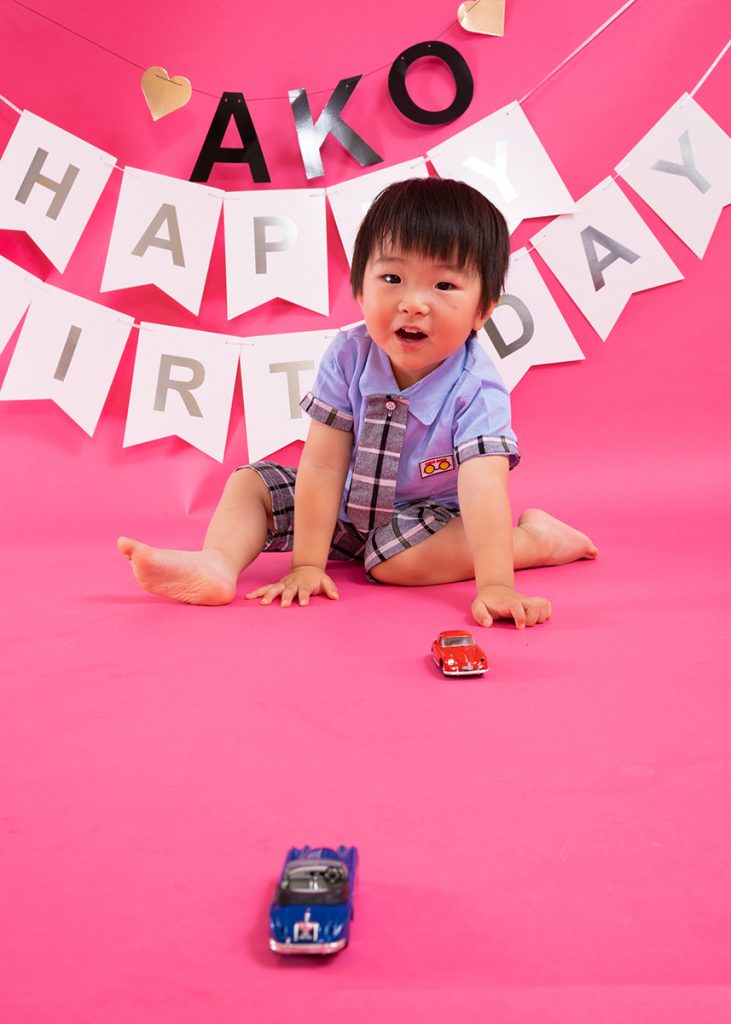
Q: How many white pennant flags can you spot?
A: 12